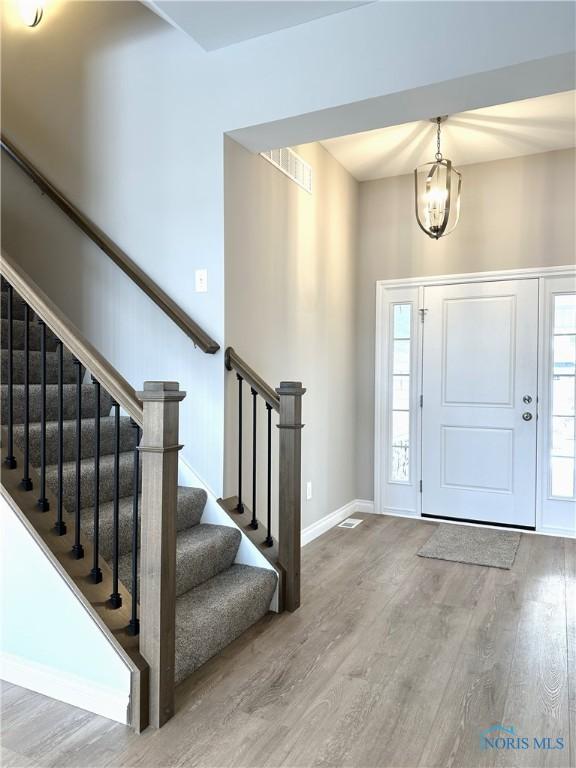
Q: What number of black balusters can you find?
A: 11